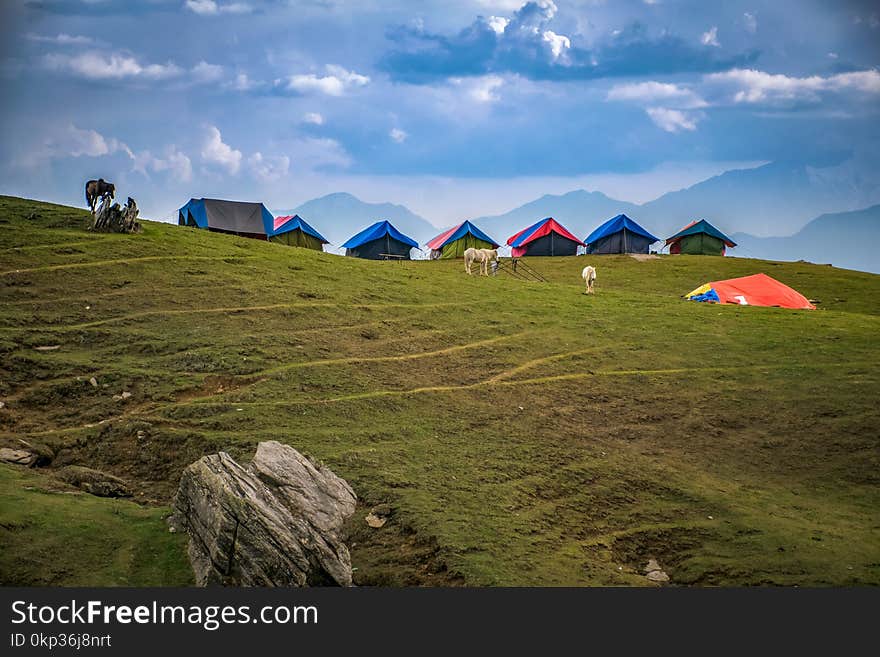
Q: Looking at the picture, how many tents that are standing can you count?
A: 7